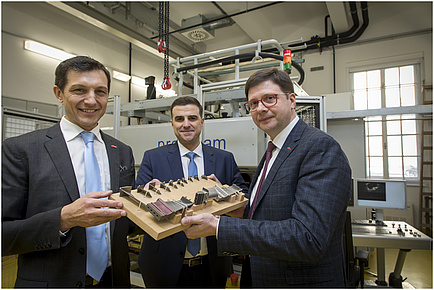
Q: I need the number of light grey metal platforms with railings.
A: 1